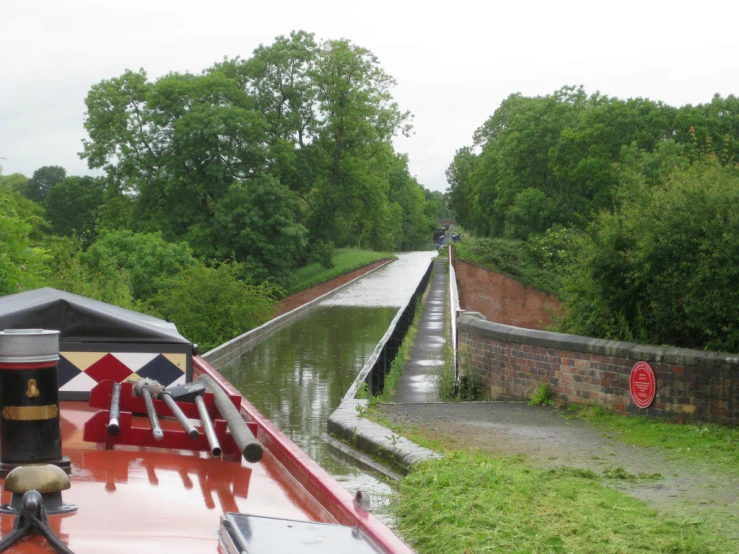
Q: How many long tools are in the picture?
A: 5